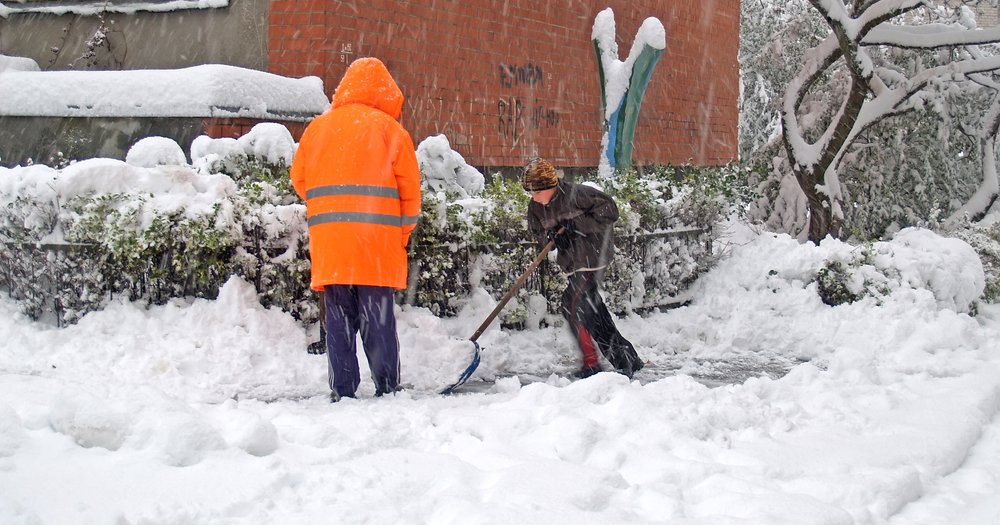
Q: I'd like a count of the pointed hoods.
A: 1